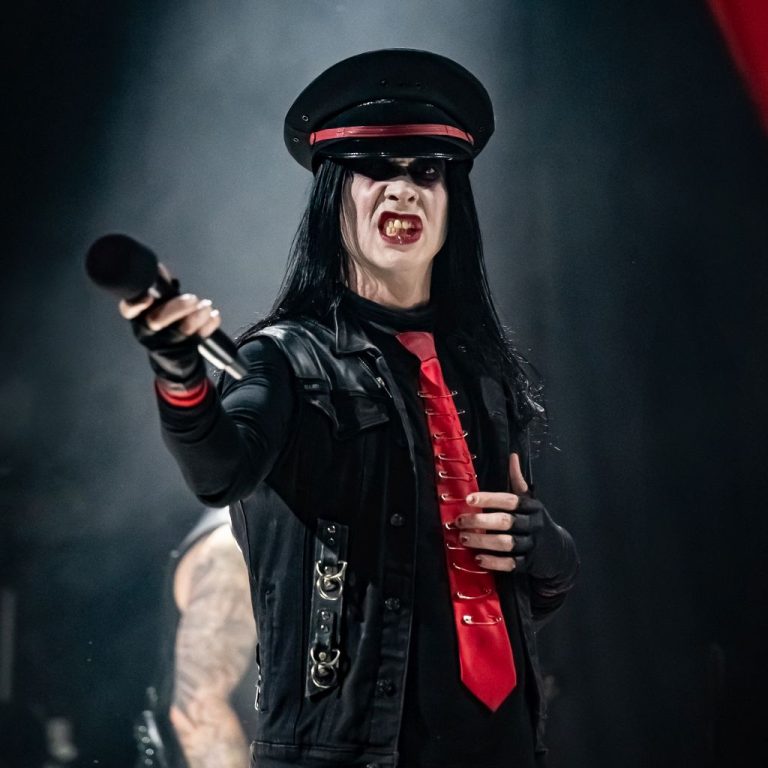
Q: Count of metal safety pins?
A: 11